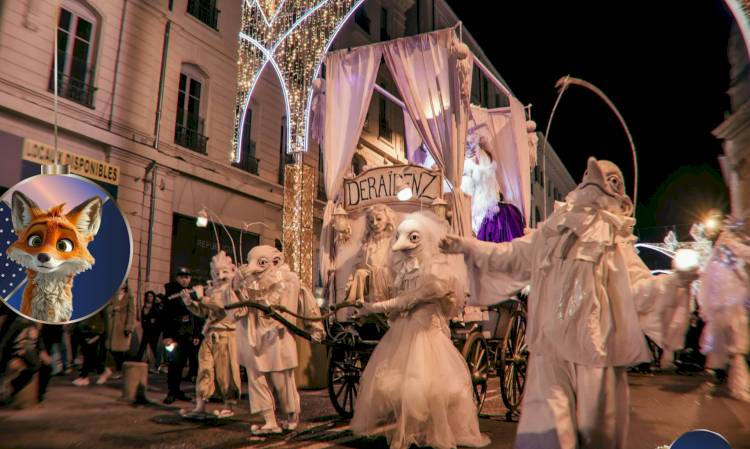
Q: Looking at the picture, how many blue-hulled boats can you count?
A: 0